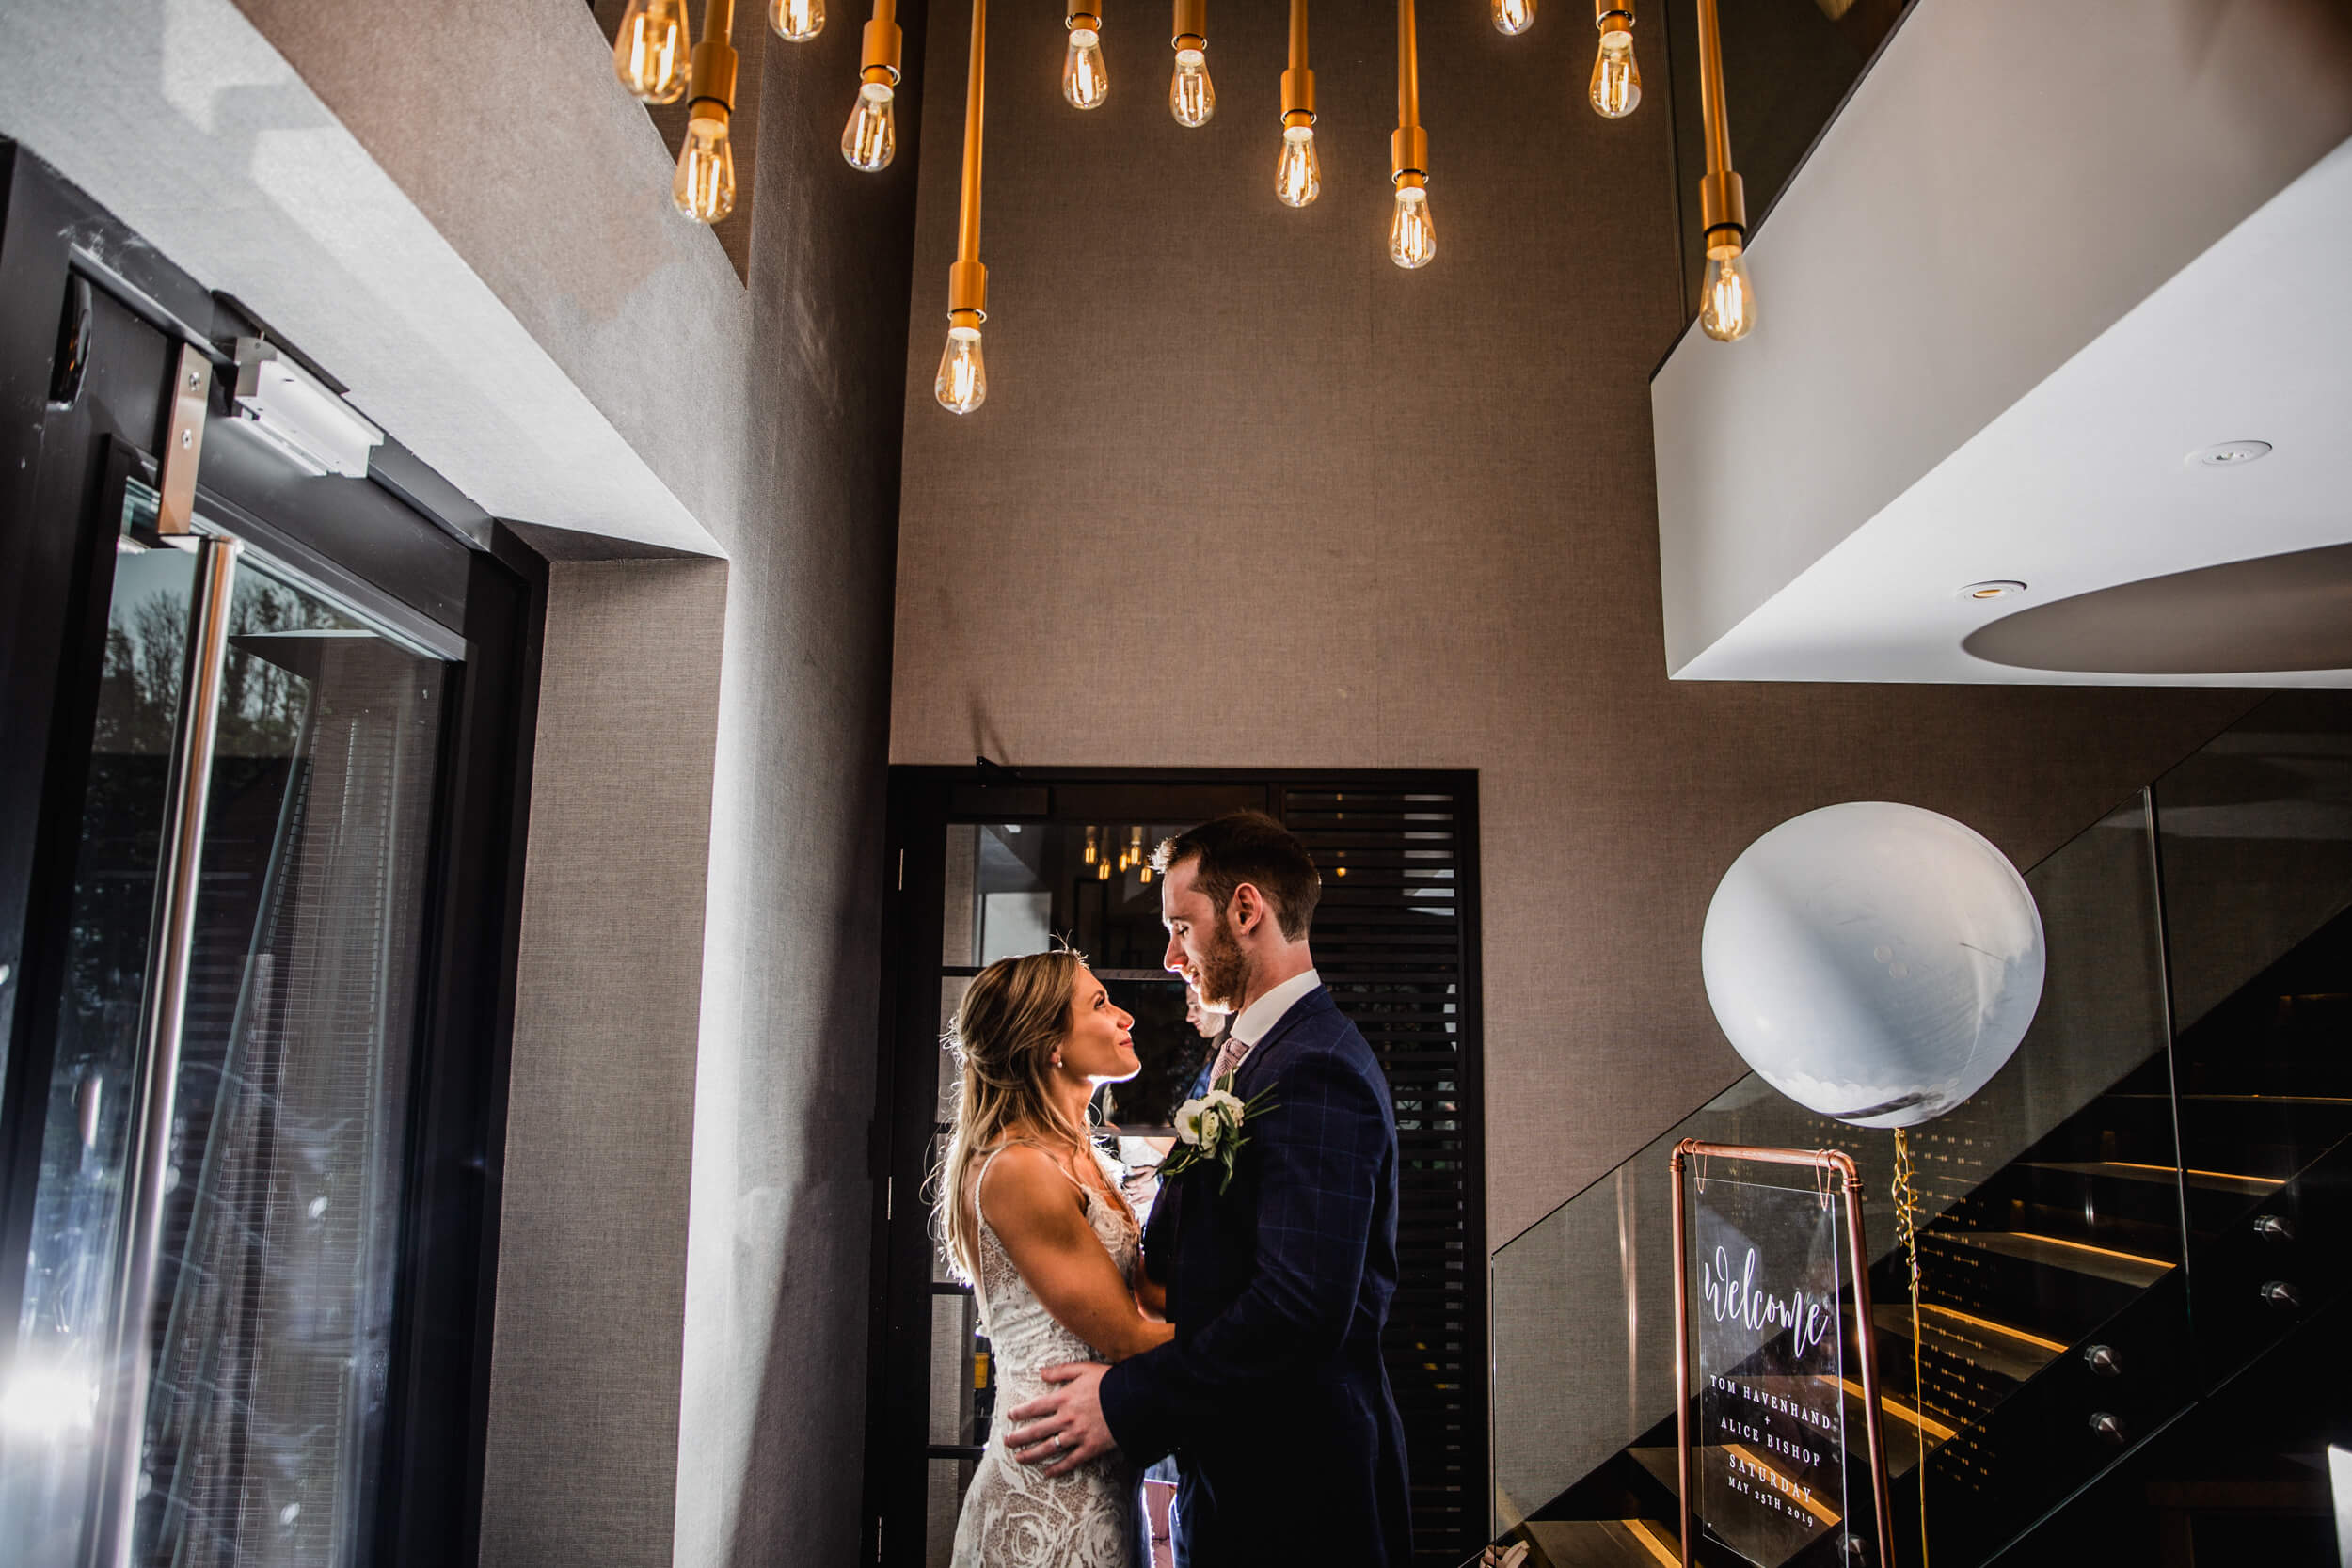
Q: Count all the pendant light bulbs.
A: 12